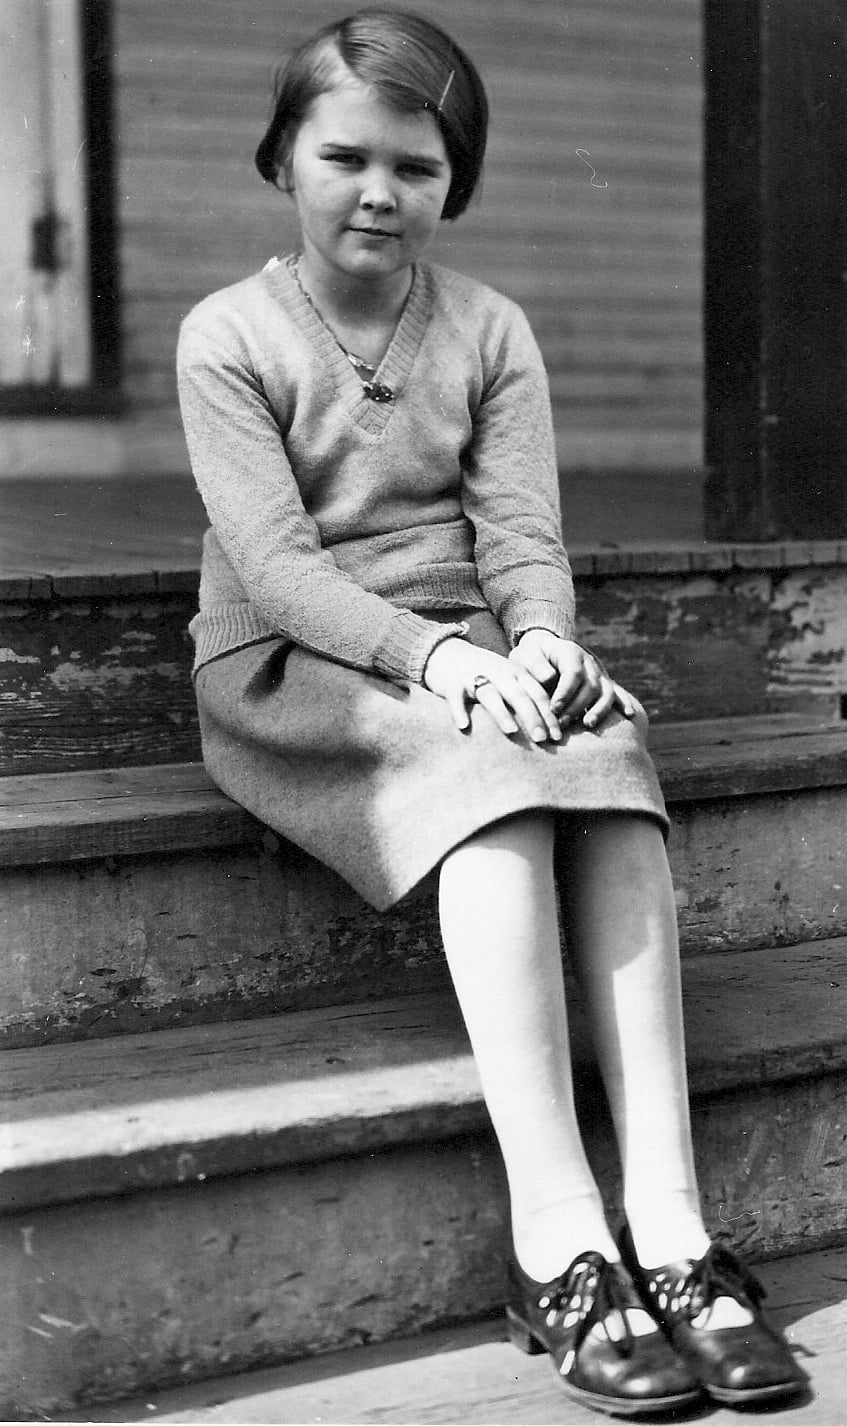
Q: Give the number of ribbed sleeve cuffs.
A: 2